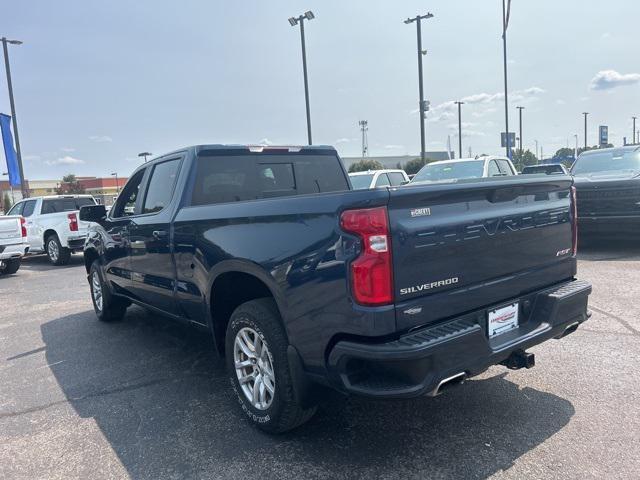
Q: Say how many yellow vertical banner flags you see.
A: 0